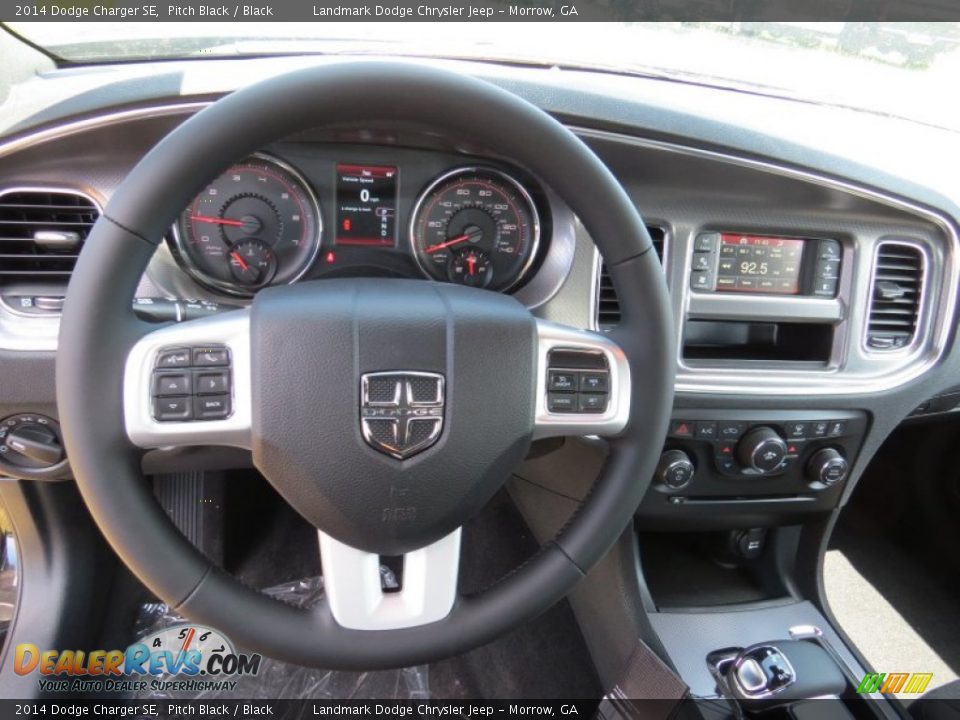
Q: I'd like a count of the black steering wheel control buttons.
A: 10